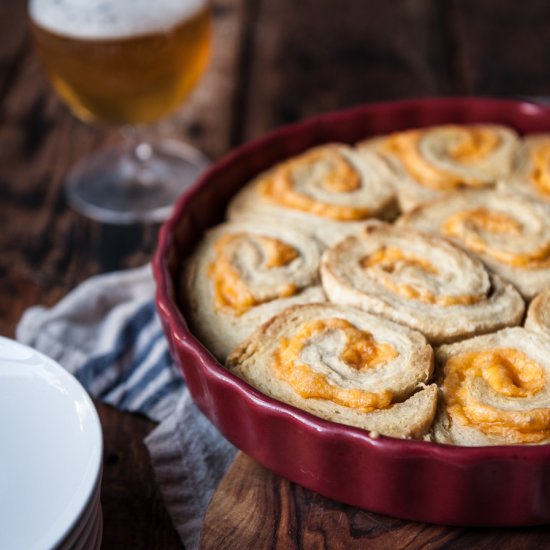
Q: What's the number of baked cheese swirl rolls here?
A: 9